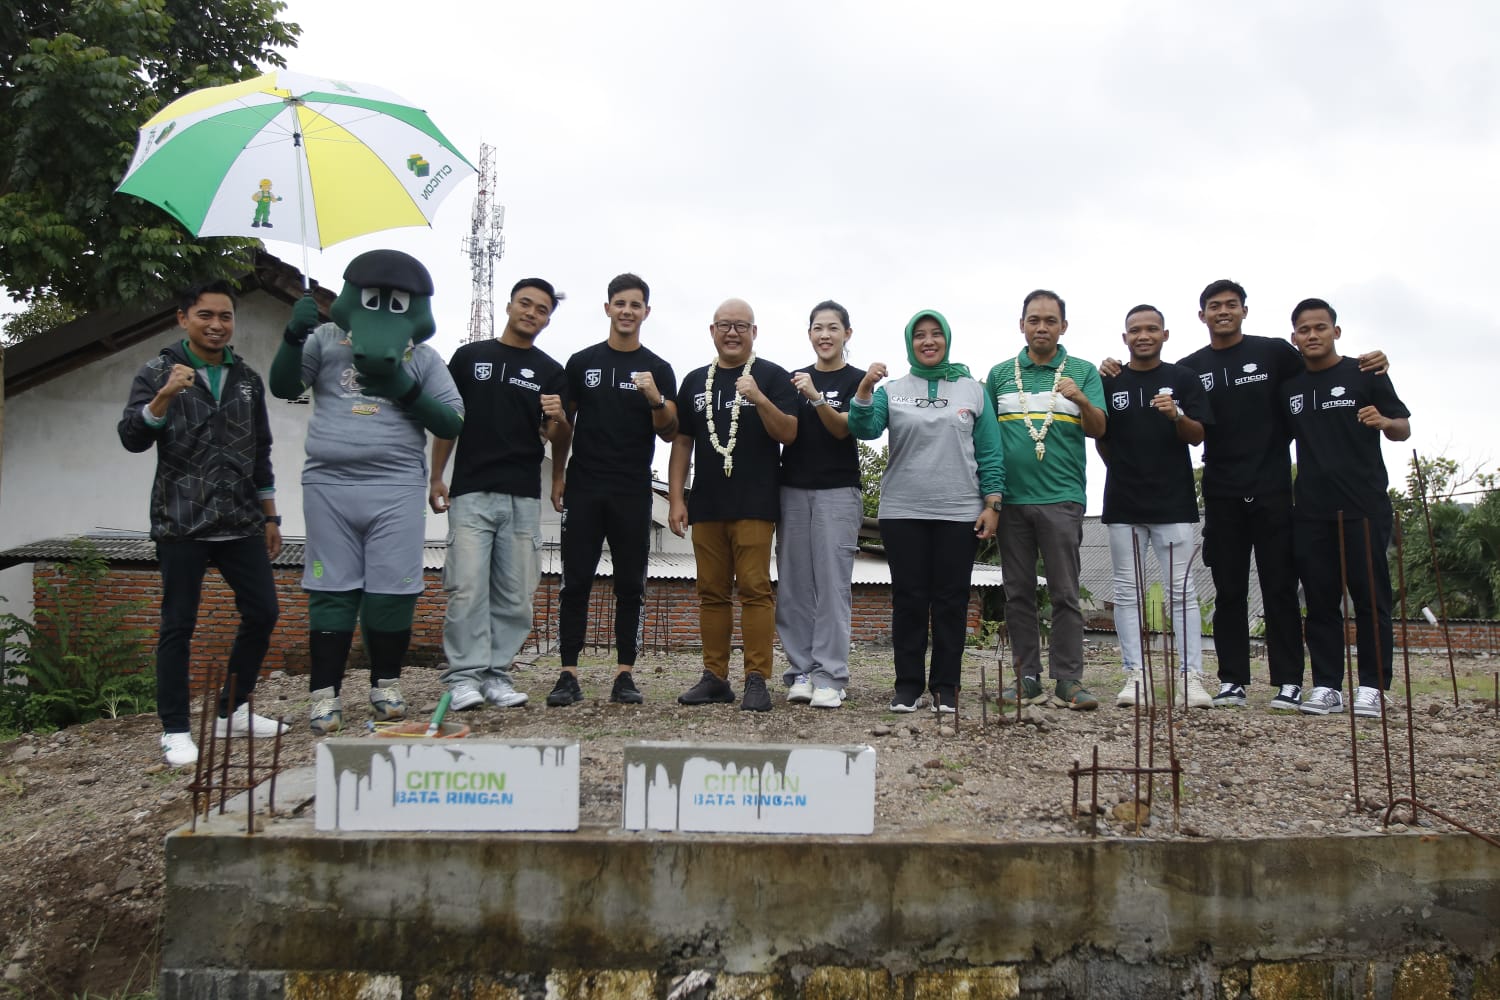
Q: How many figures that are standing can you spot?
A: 11